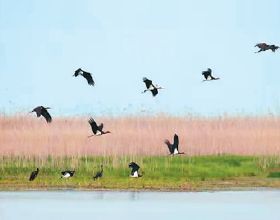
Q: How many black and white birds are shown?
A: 11